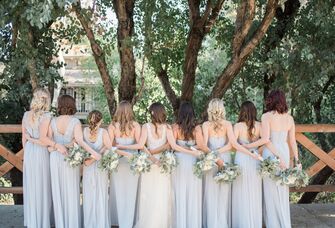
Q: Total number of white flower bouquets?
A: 8